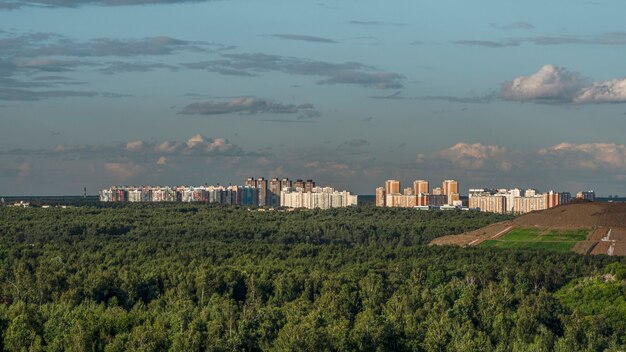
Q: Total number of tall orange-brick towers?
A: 3